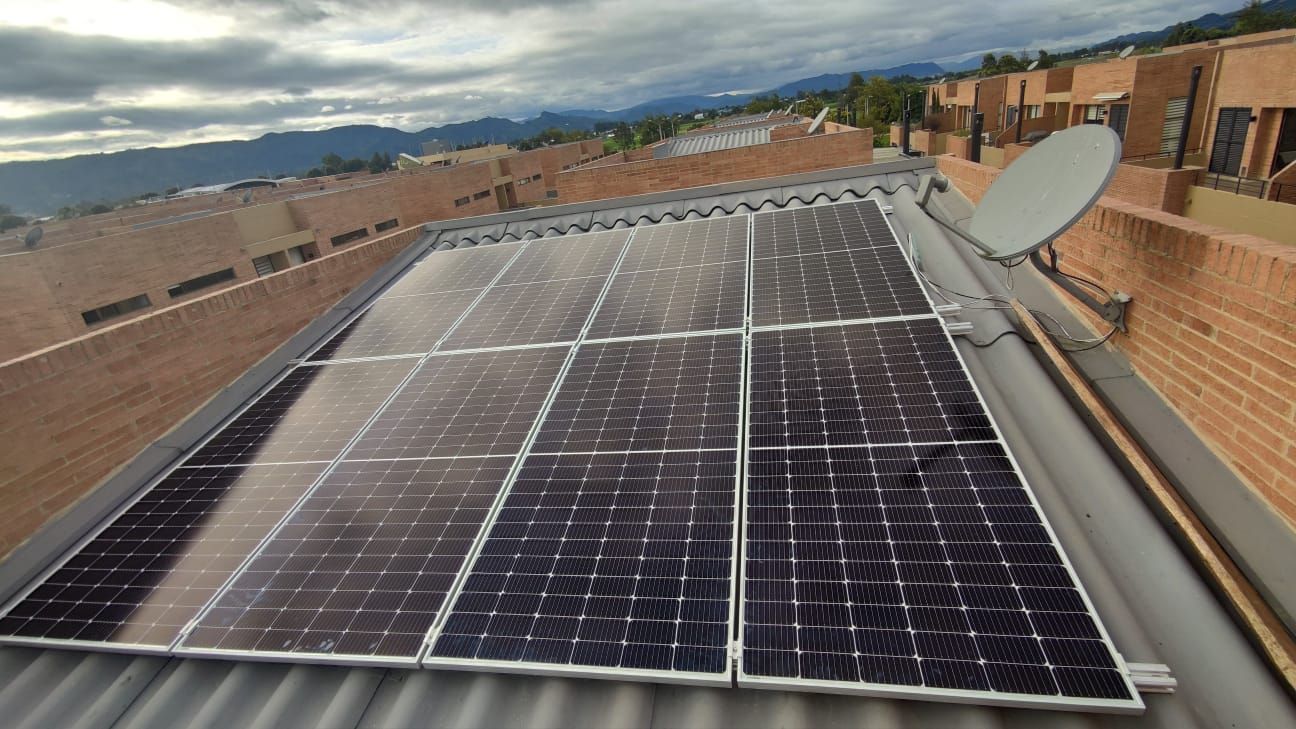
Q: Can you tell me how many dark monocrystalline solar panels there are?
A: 8